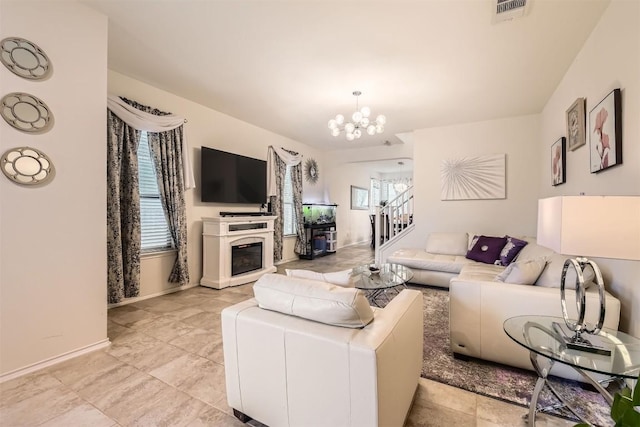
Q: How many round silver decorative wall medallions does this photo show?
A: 3